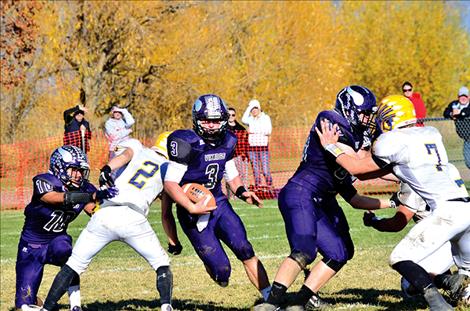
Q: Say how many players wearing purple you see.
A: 3